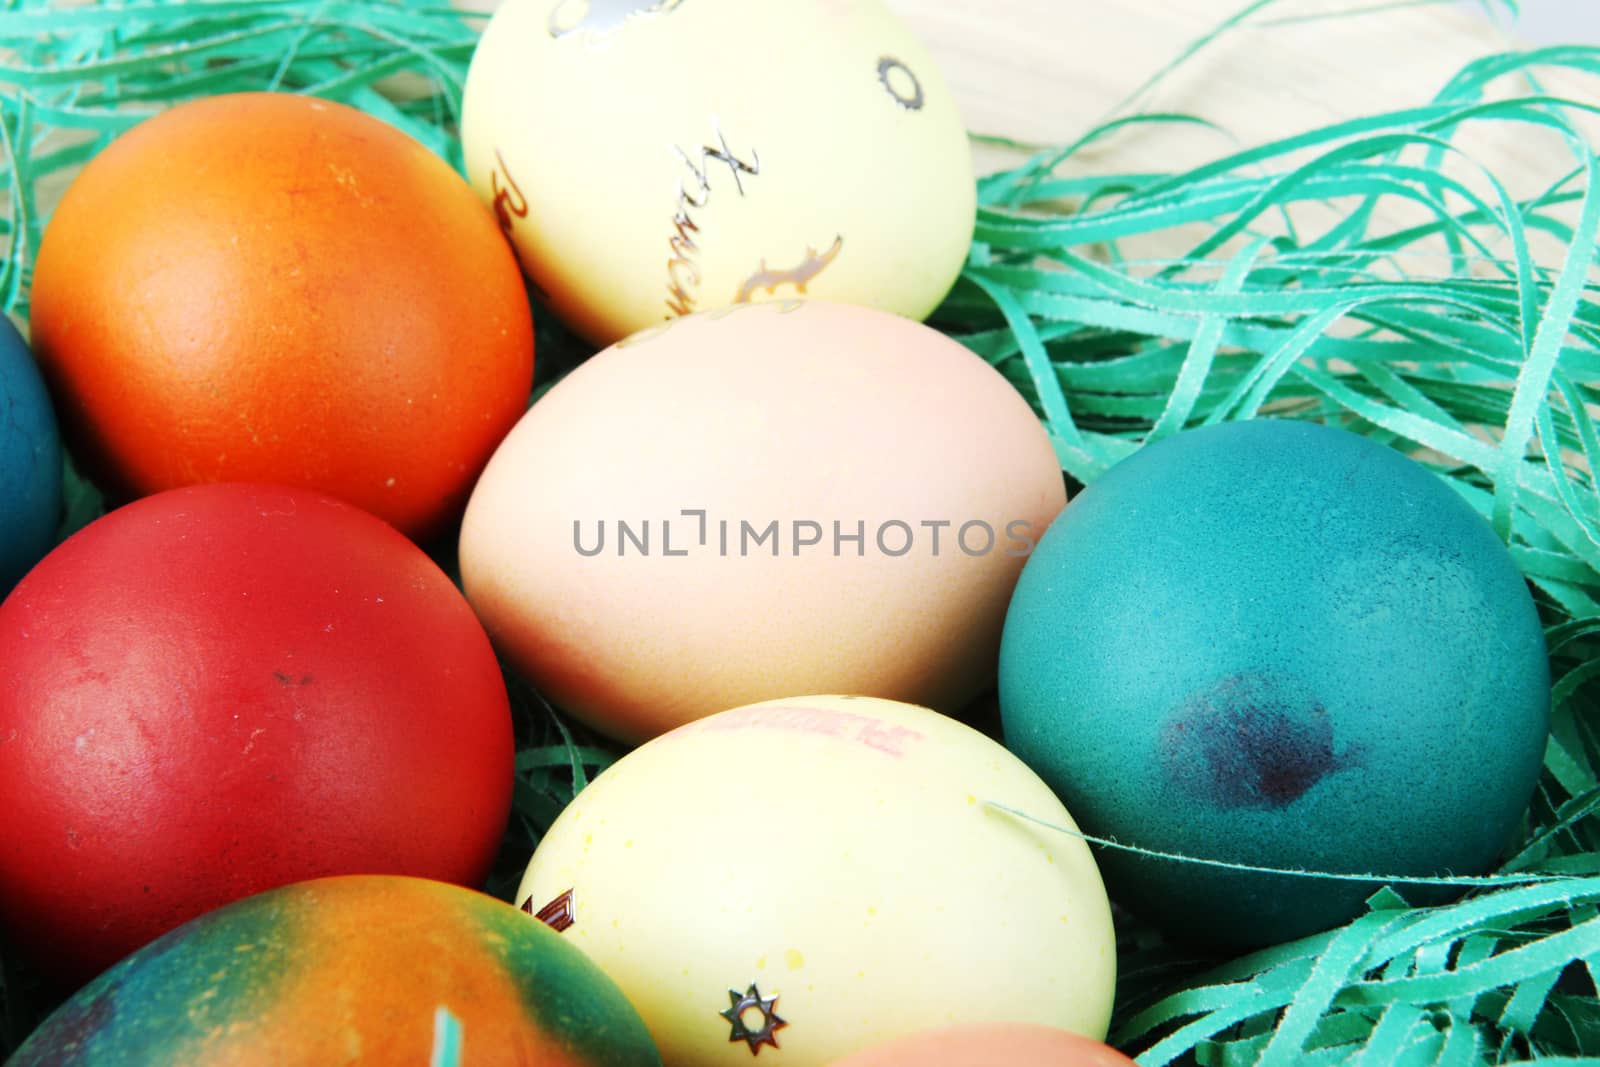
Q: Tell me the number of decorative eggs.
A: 9